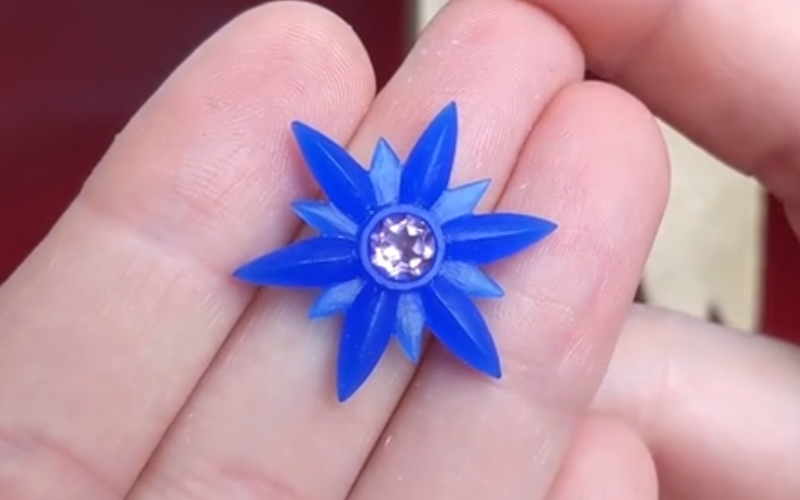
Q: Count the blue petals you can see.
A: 12